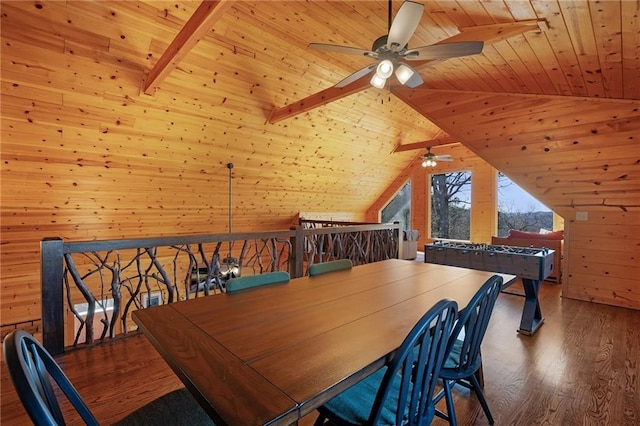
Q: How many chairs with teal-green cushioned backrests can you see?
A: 2